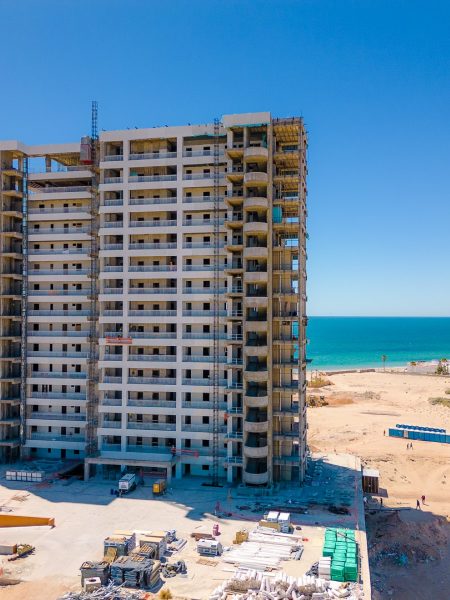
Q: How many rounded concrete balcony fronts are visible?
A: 14